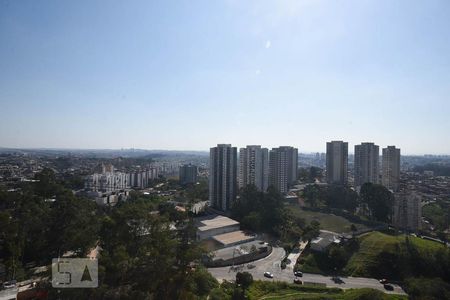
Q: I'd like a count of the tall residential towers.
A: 6